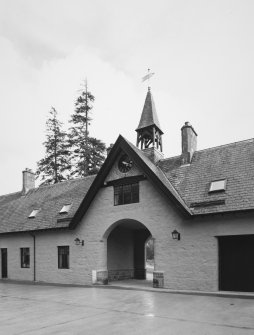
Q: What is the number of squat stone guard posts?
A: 2